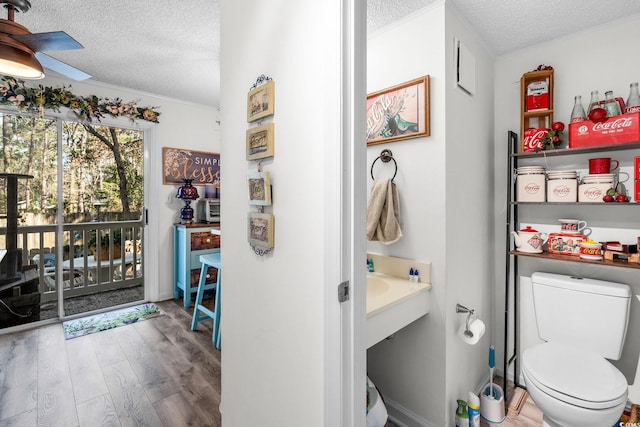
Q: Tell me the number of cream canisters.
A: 3